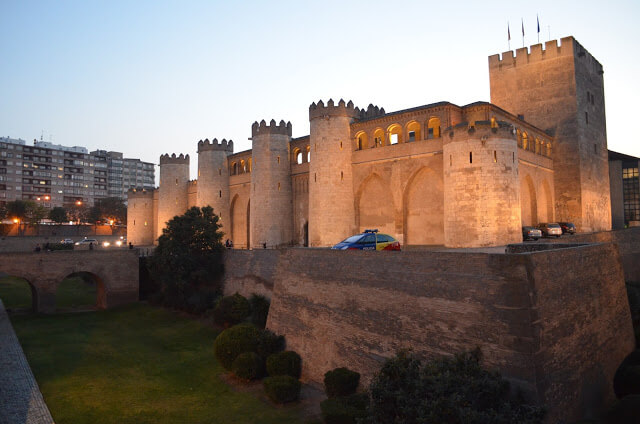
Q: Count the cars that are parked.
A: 4